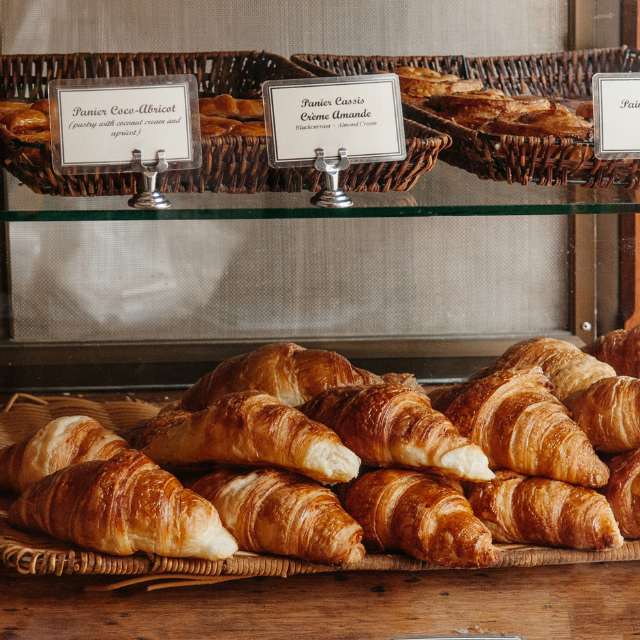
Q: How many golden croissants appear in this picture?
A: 13